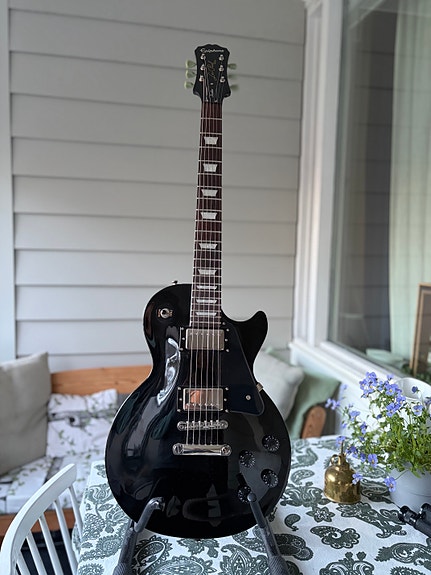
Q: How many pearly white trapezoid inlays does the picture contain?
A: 9